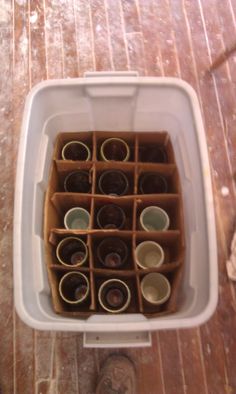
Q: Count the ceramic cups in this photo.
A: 4